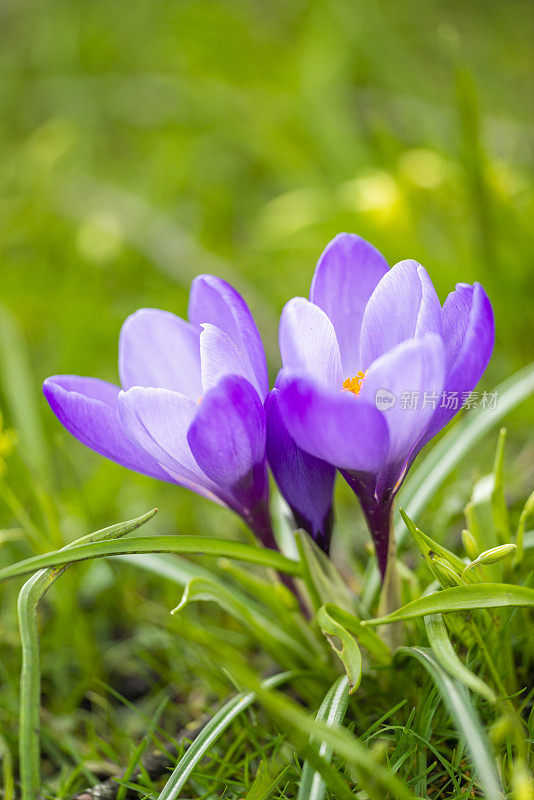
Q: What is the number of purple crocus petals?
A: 13